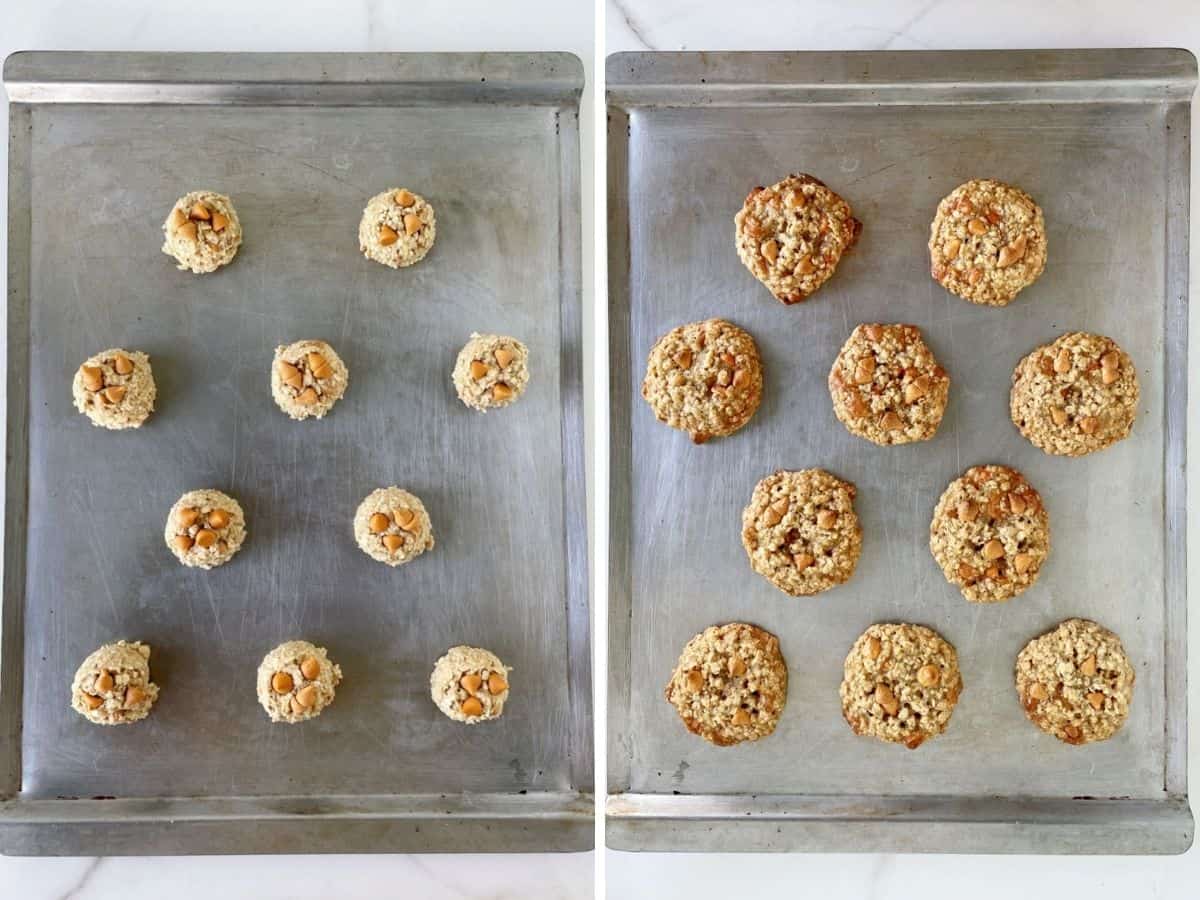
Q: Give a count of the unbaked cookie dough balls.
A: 10